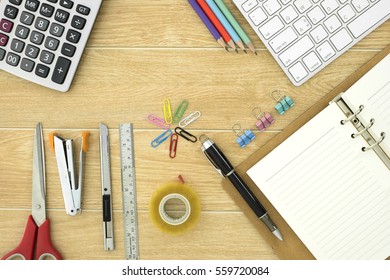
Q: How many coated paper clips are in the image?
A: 7